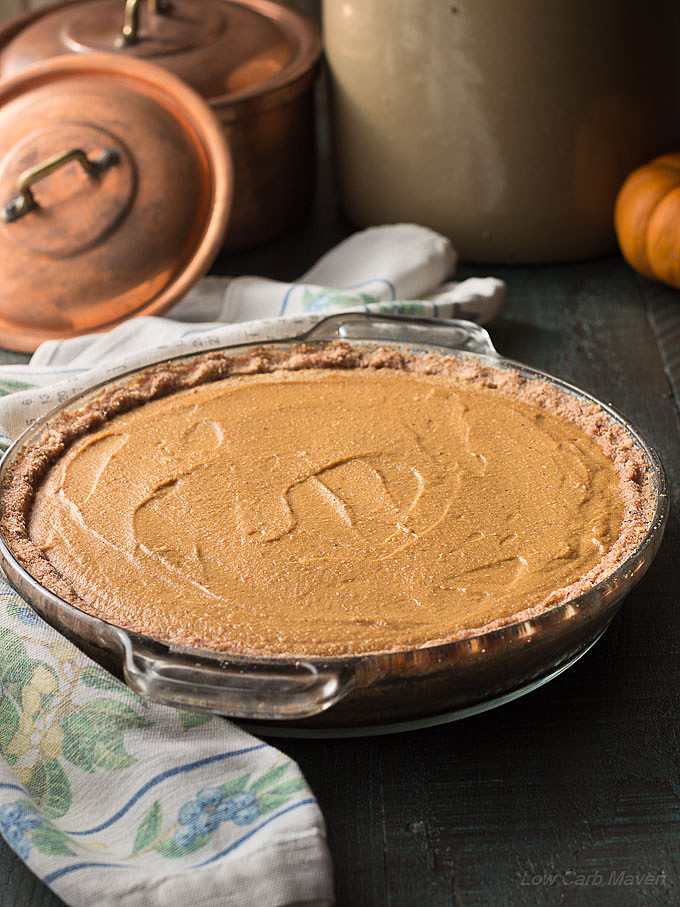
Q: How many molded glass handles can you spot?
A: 2